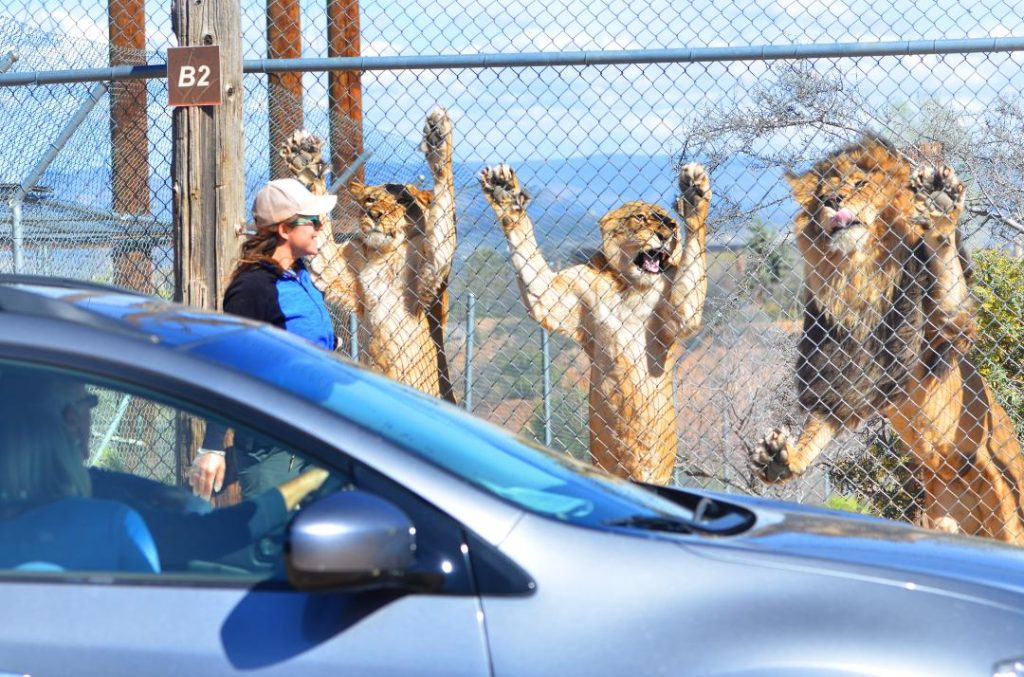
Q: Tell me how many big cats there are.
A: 3